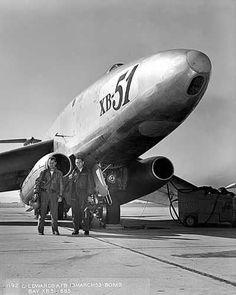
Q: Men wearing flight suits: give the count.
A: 2